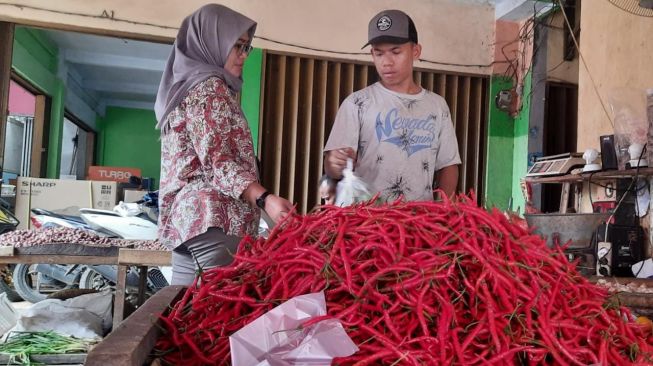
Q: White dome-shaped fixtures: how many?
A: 2